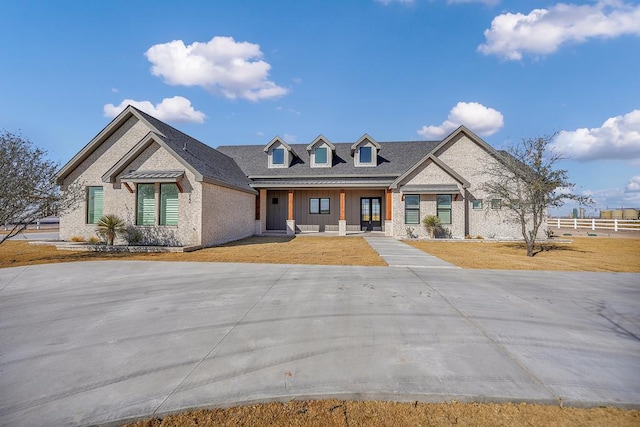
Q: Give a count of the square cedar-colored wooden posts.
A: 4